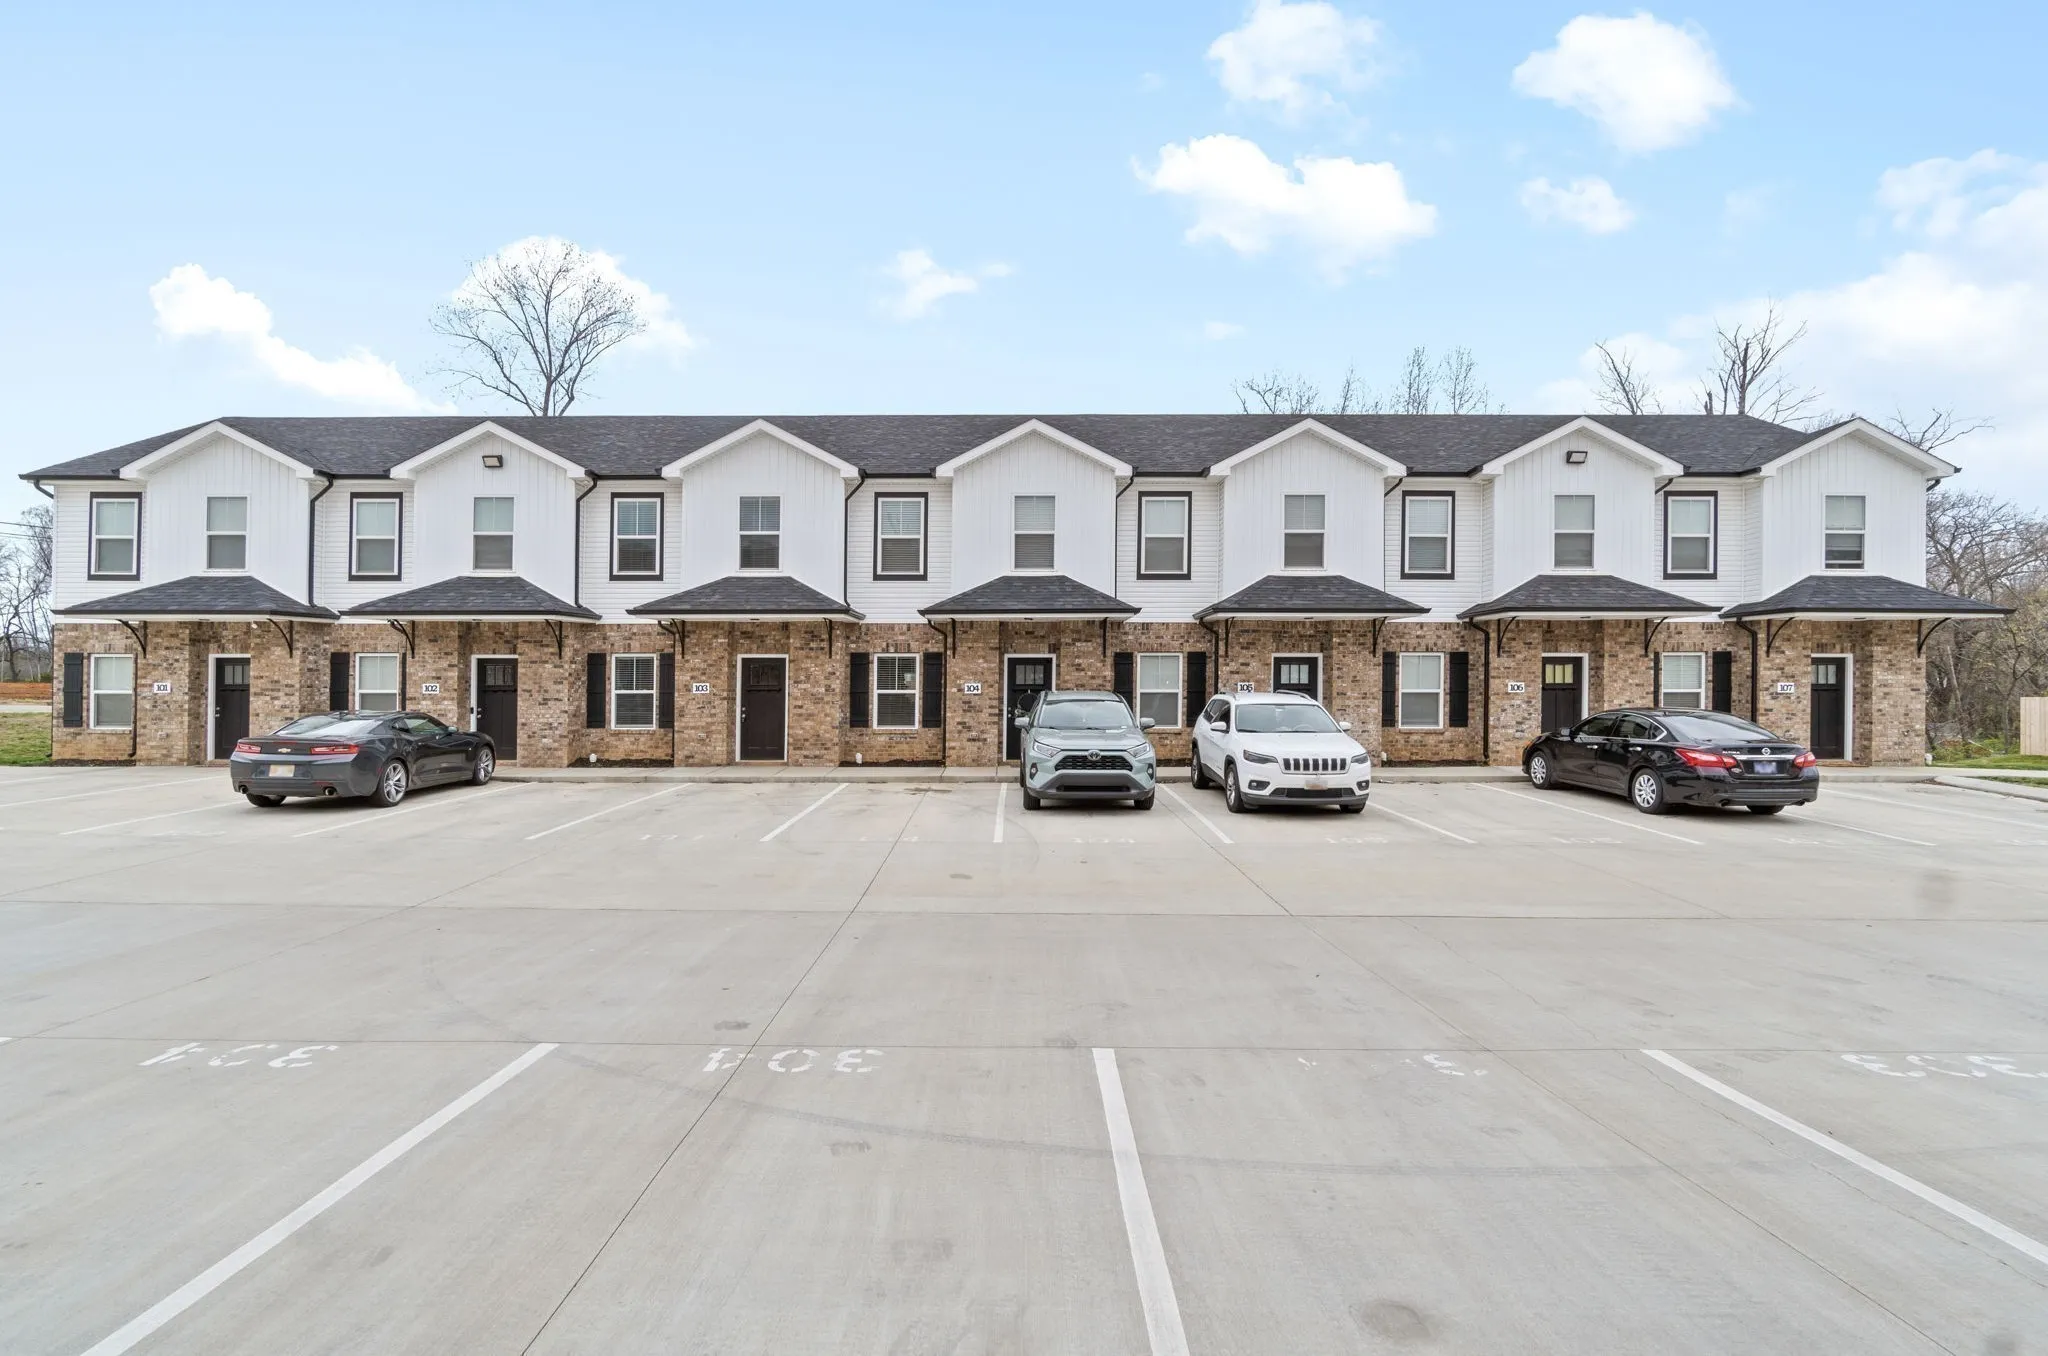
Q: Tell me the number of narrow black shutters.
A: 13